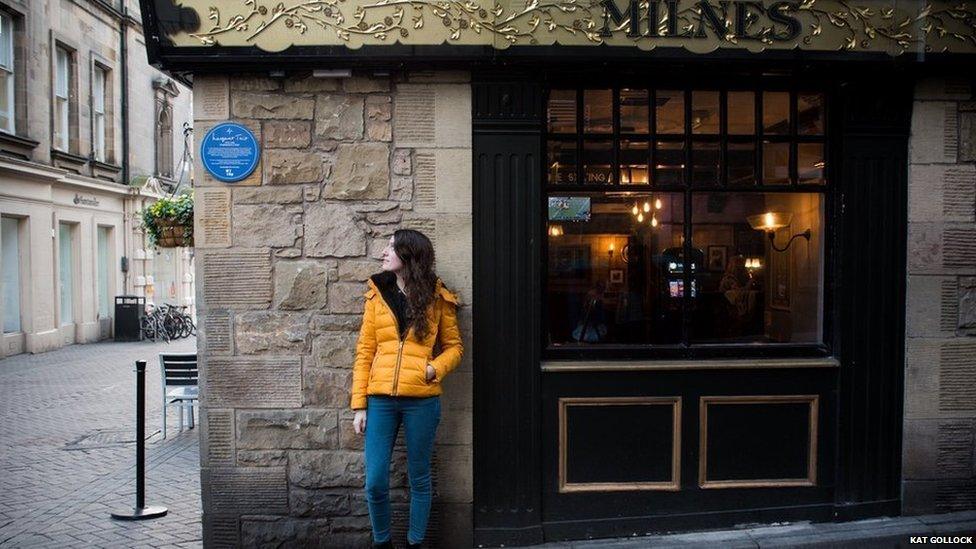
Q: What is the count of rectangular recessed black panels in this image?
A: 2